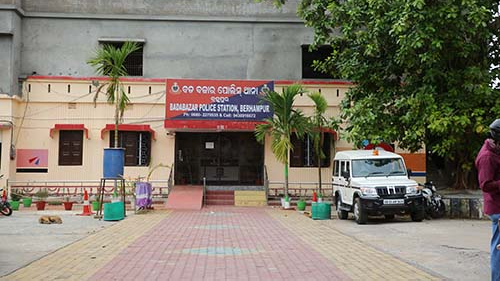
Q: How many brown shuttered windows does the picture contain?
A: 3